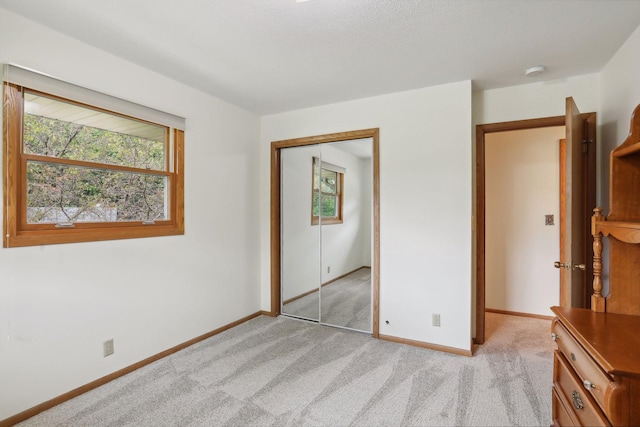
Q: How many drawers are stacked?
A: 3